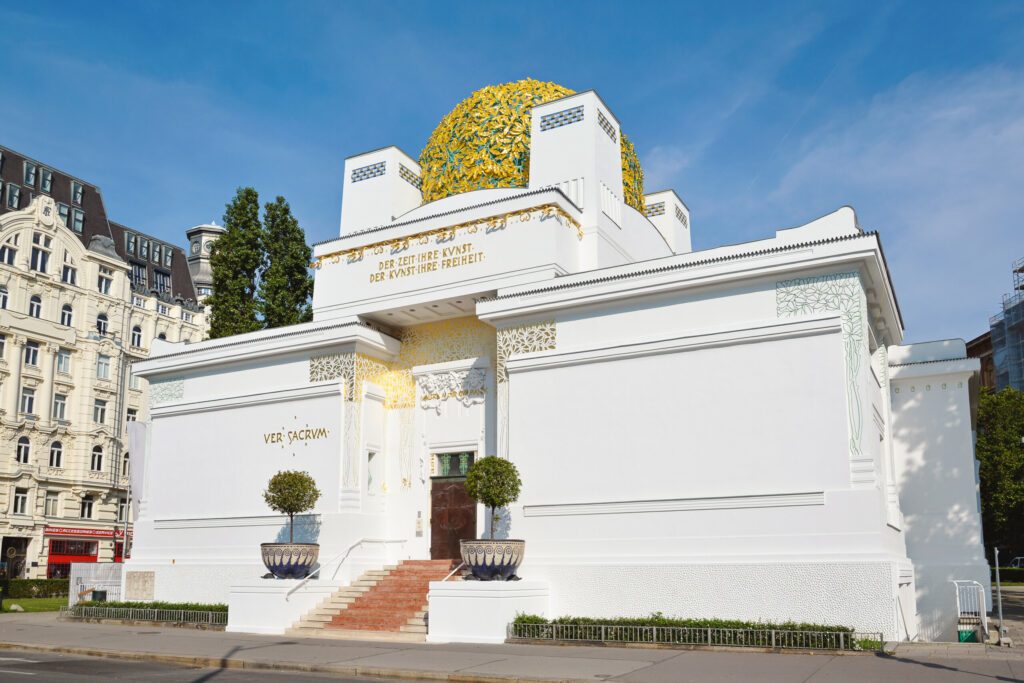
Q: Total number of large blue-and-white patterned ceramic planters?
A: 2